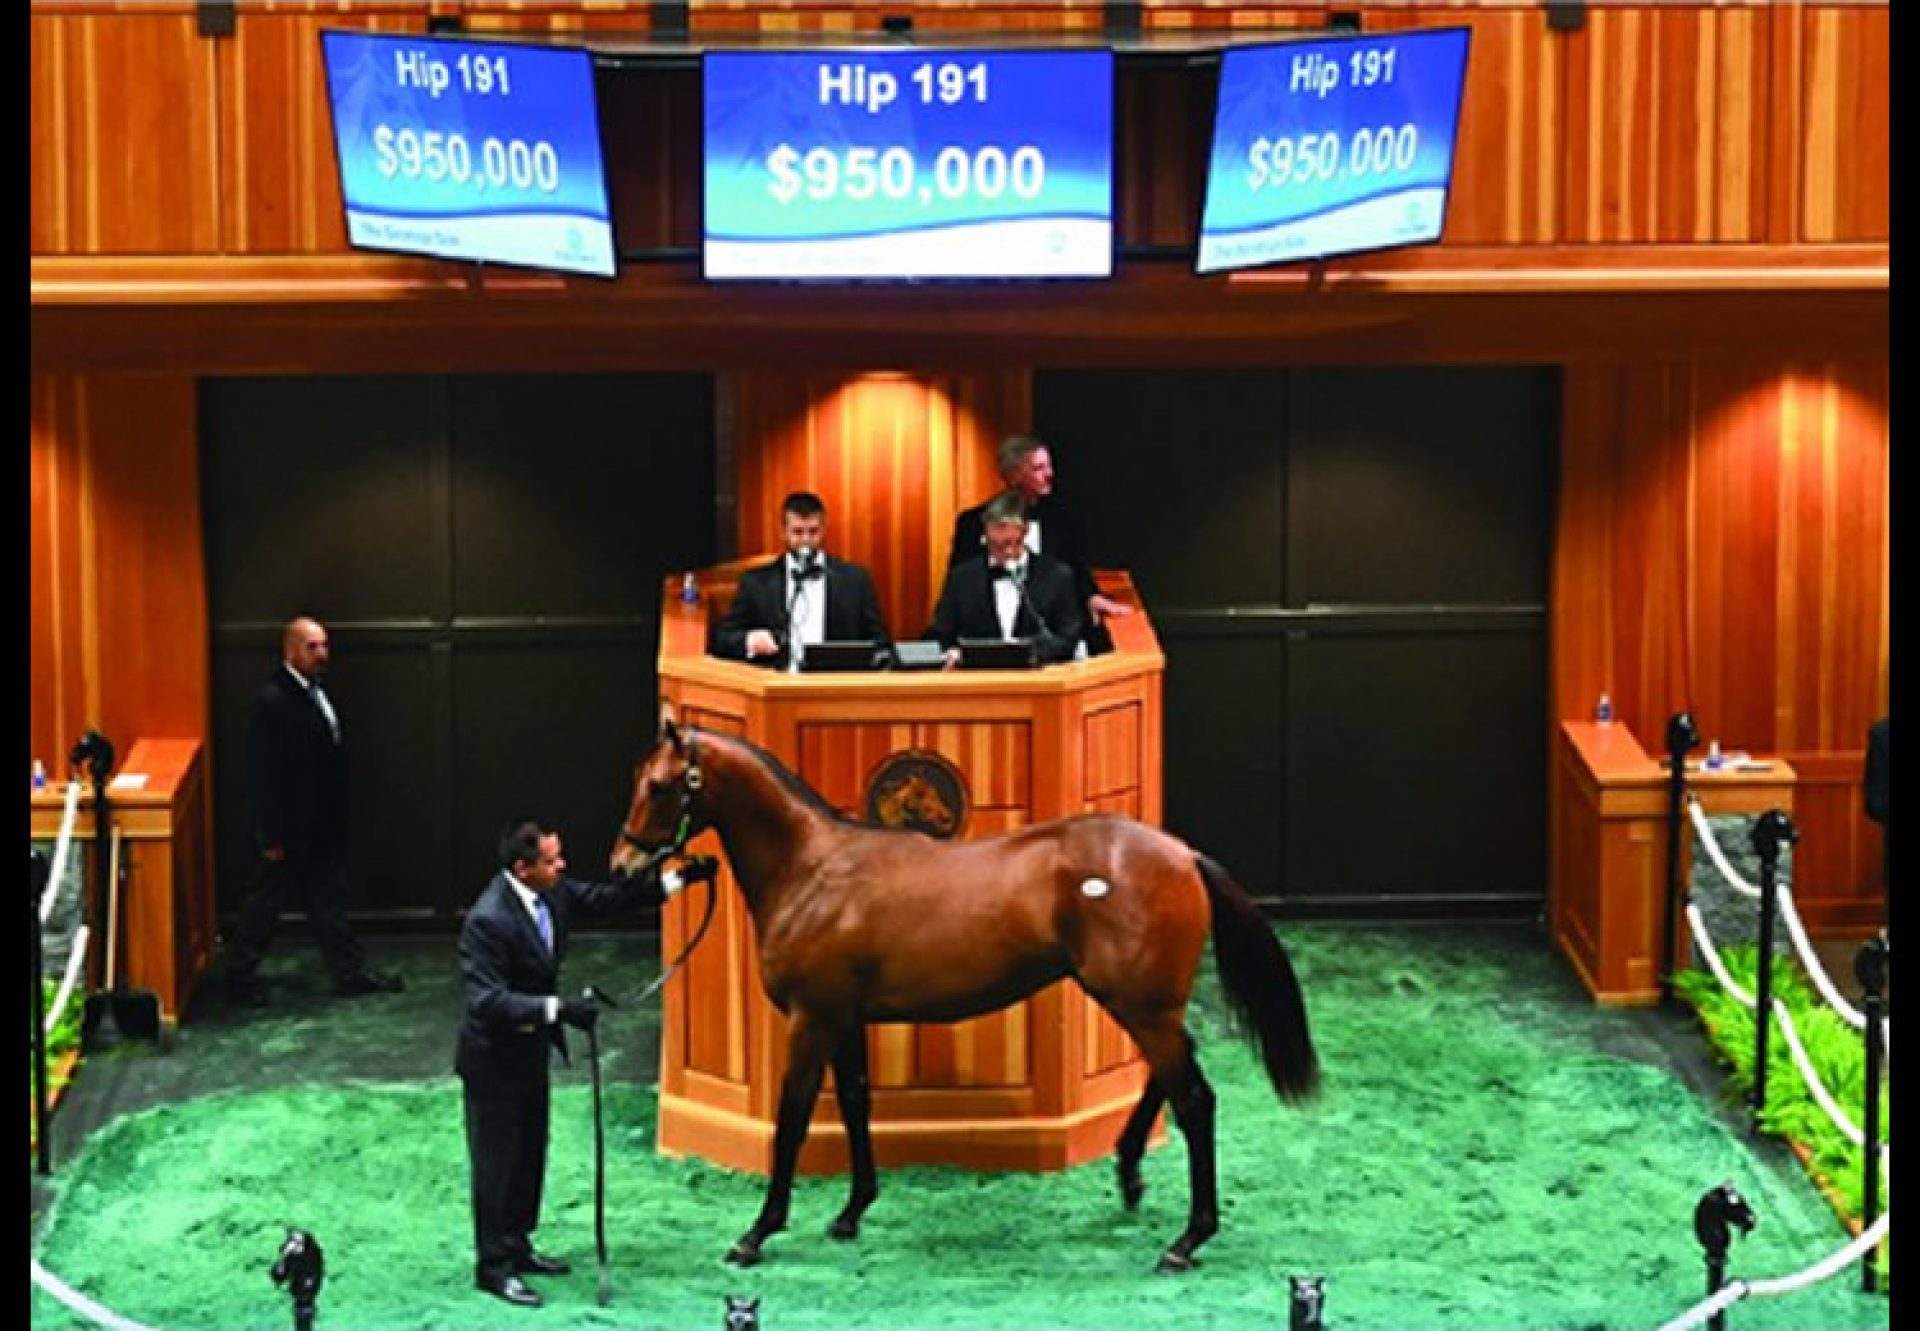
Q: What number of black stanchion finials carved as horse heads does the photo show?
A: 9